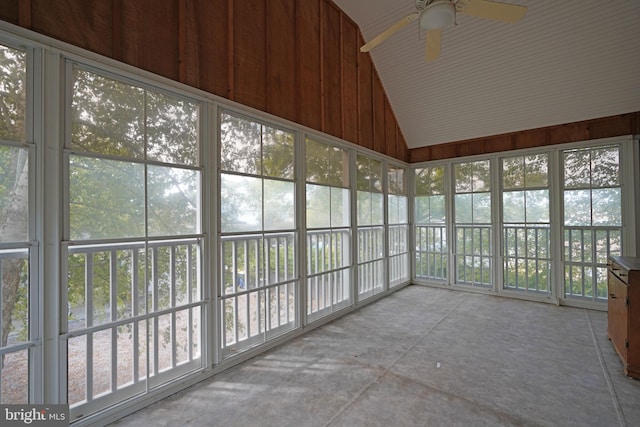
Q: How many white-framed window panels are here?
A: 10